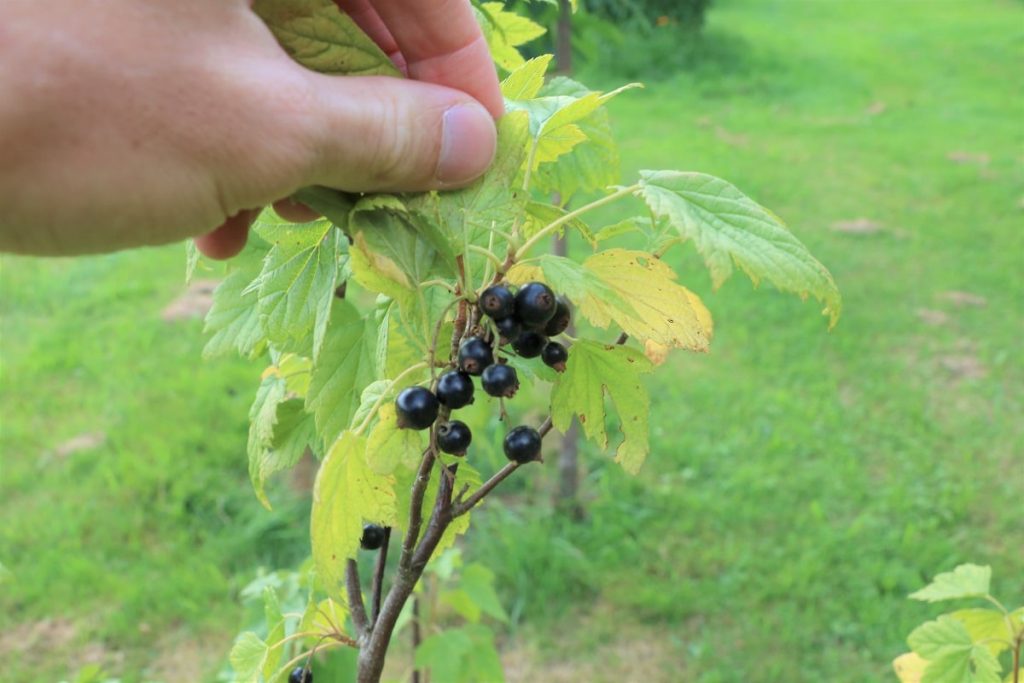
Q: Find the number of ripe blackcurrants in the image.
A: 14